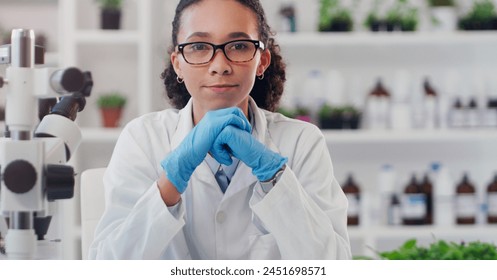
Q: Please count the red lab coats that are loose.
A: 0